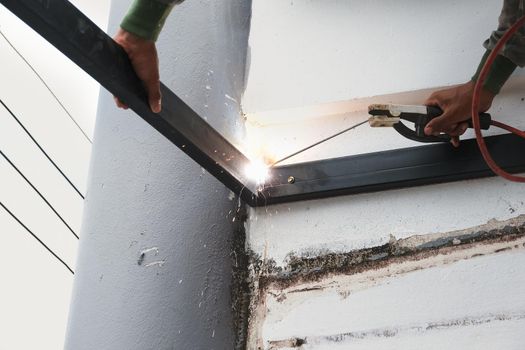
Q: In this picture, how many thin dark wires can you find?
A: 4